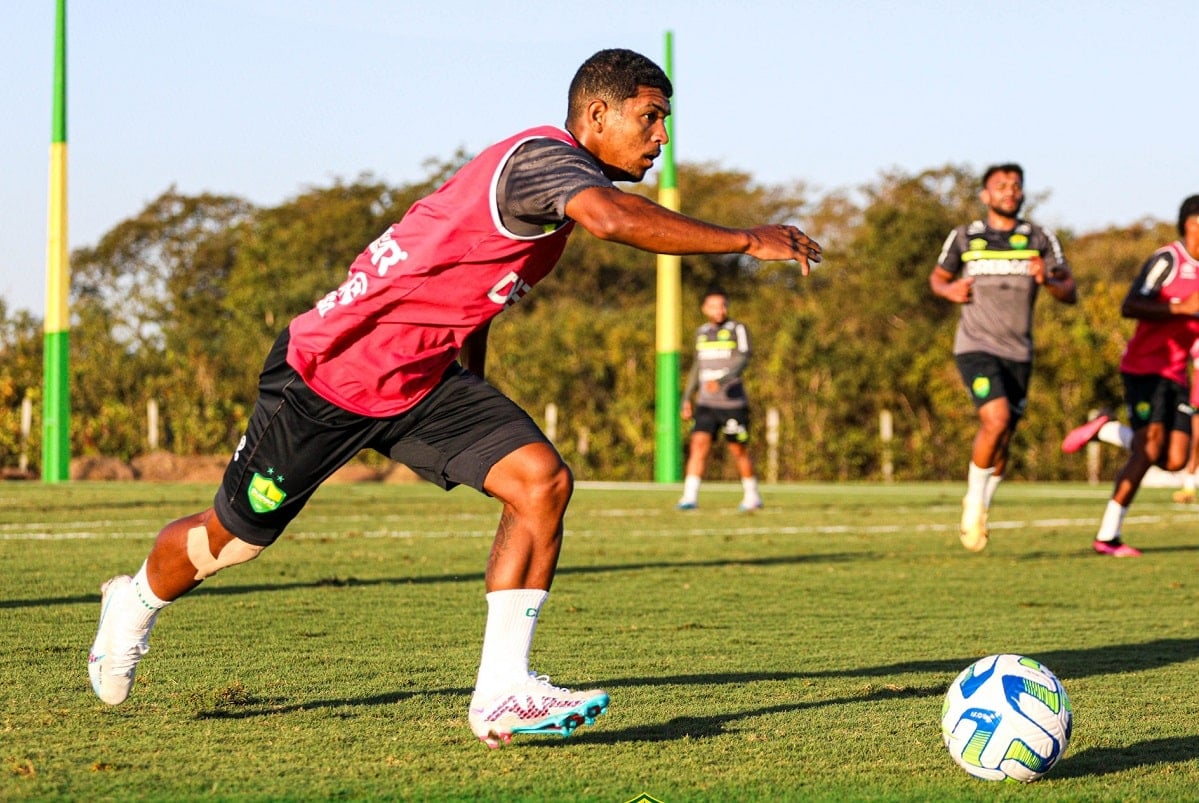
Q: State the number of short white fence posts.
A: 6